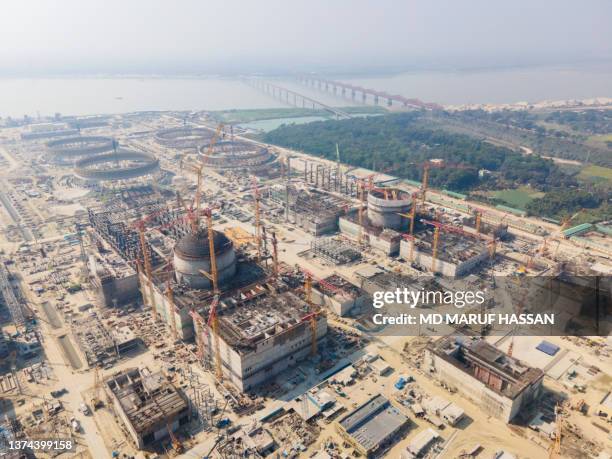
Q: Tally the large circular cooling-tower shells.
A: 4